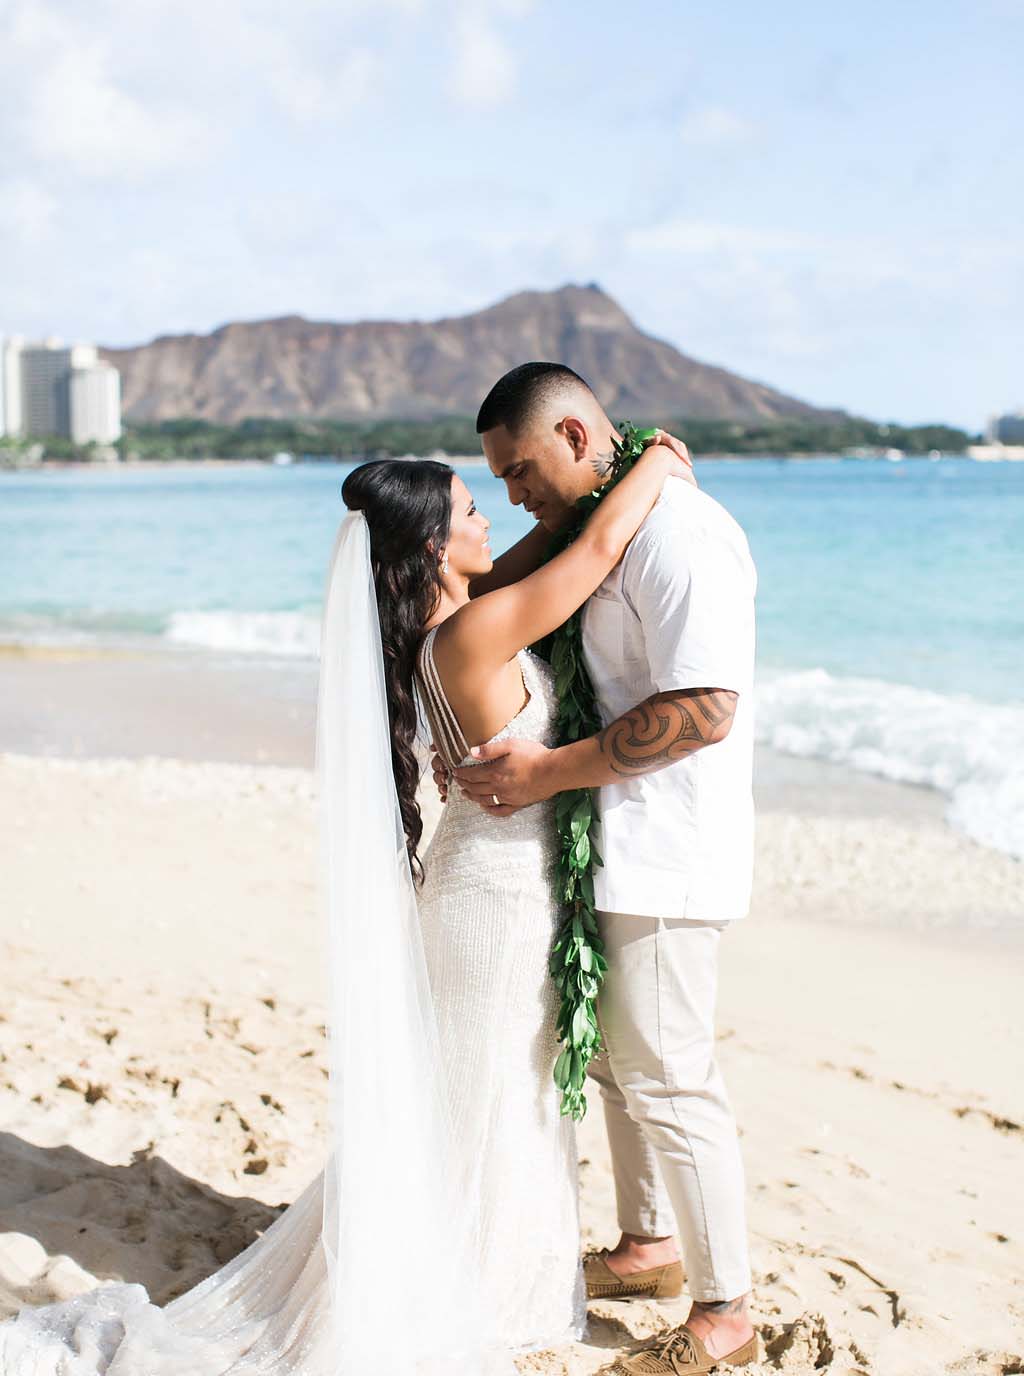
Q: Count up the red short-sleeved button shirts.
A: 0